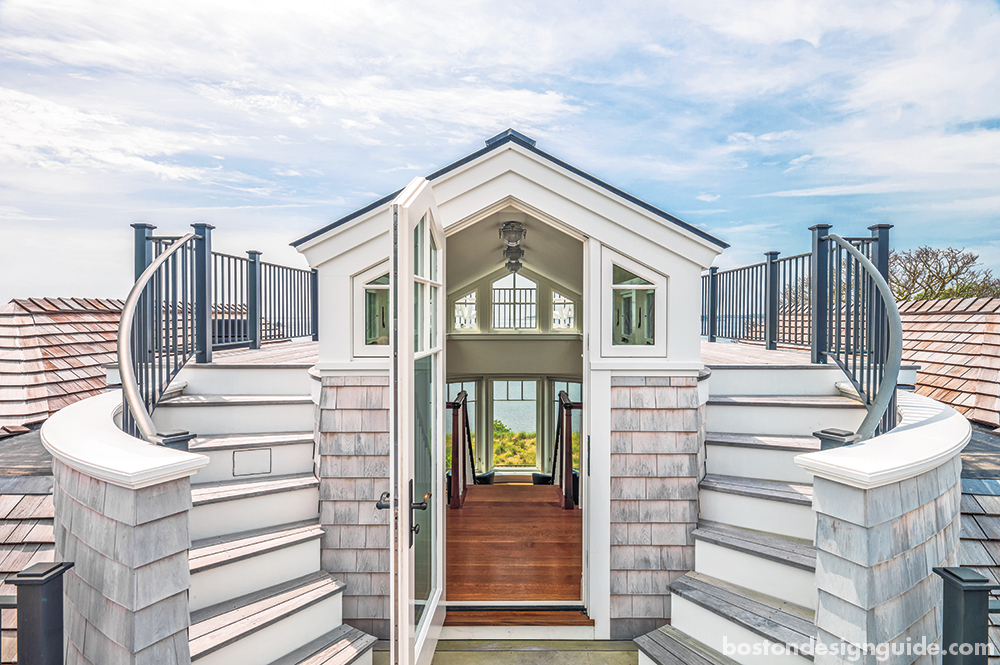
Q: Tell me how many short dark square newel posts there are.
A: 4